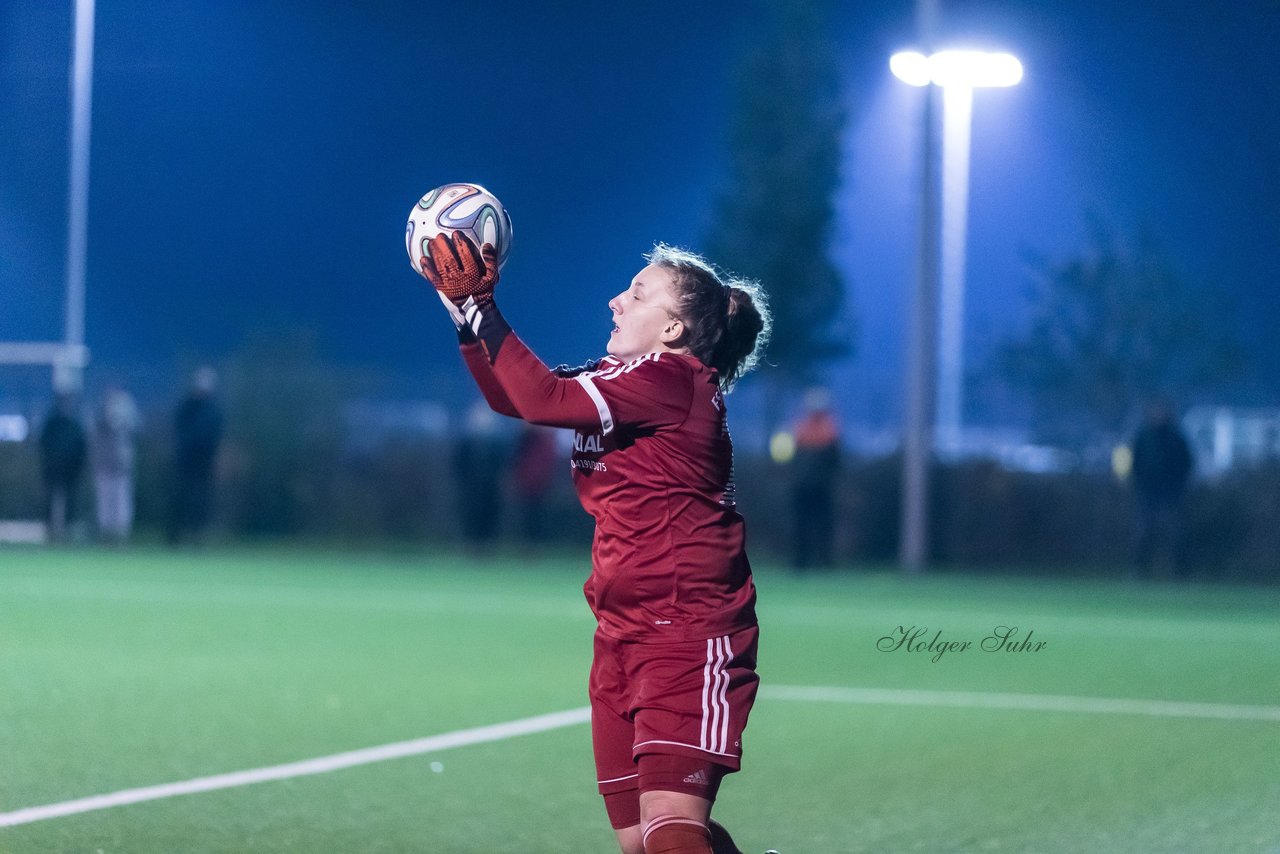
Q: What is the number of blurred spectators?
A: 7